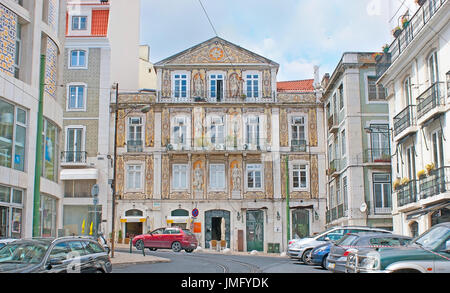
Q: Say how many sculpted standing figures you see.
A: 6